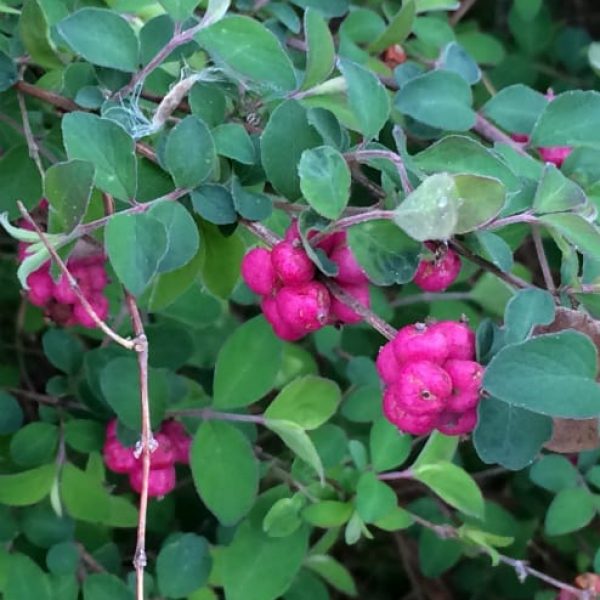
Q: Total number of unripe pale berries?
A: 0